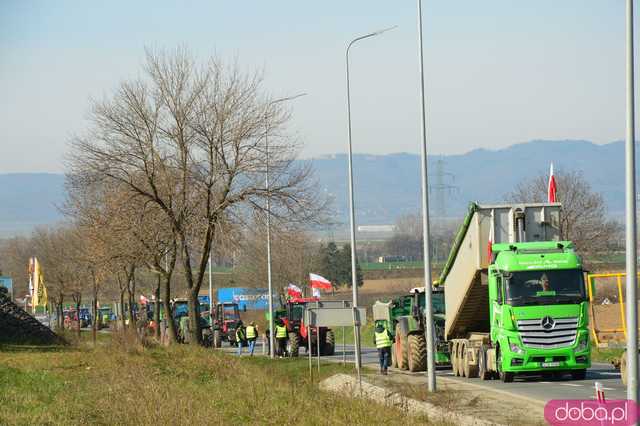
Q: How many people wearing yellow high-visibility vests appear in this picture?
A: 4